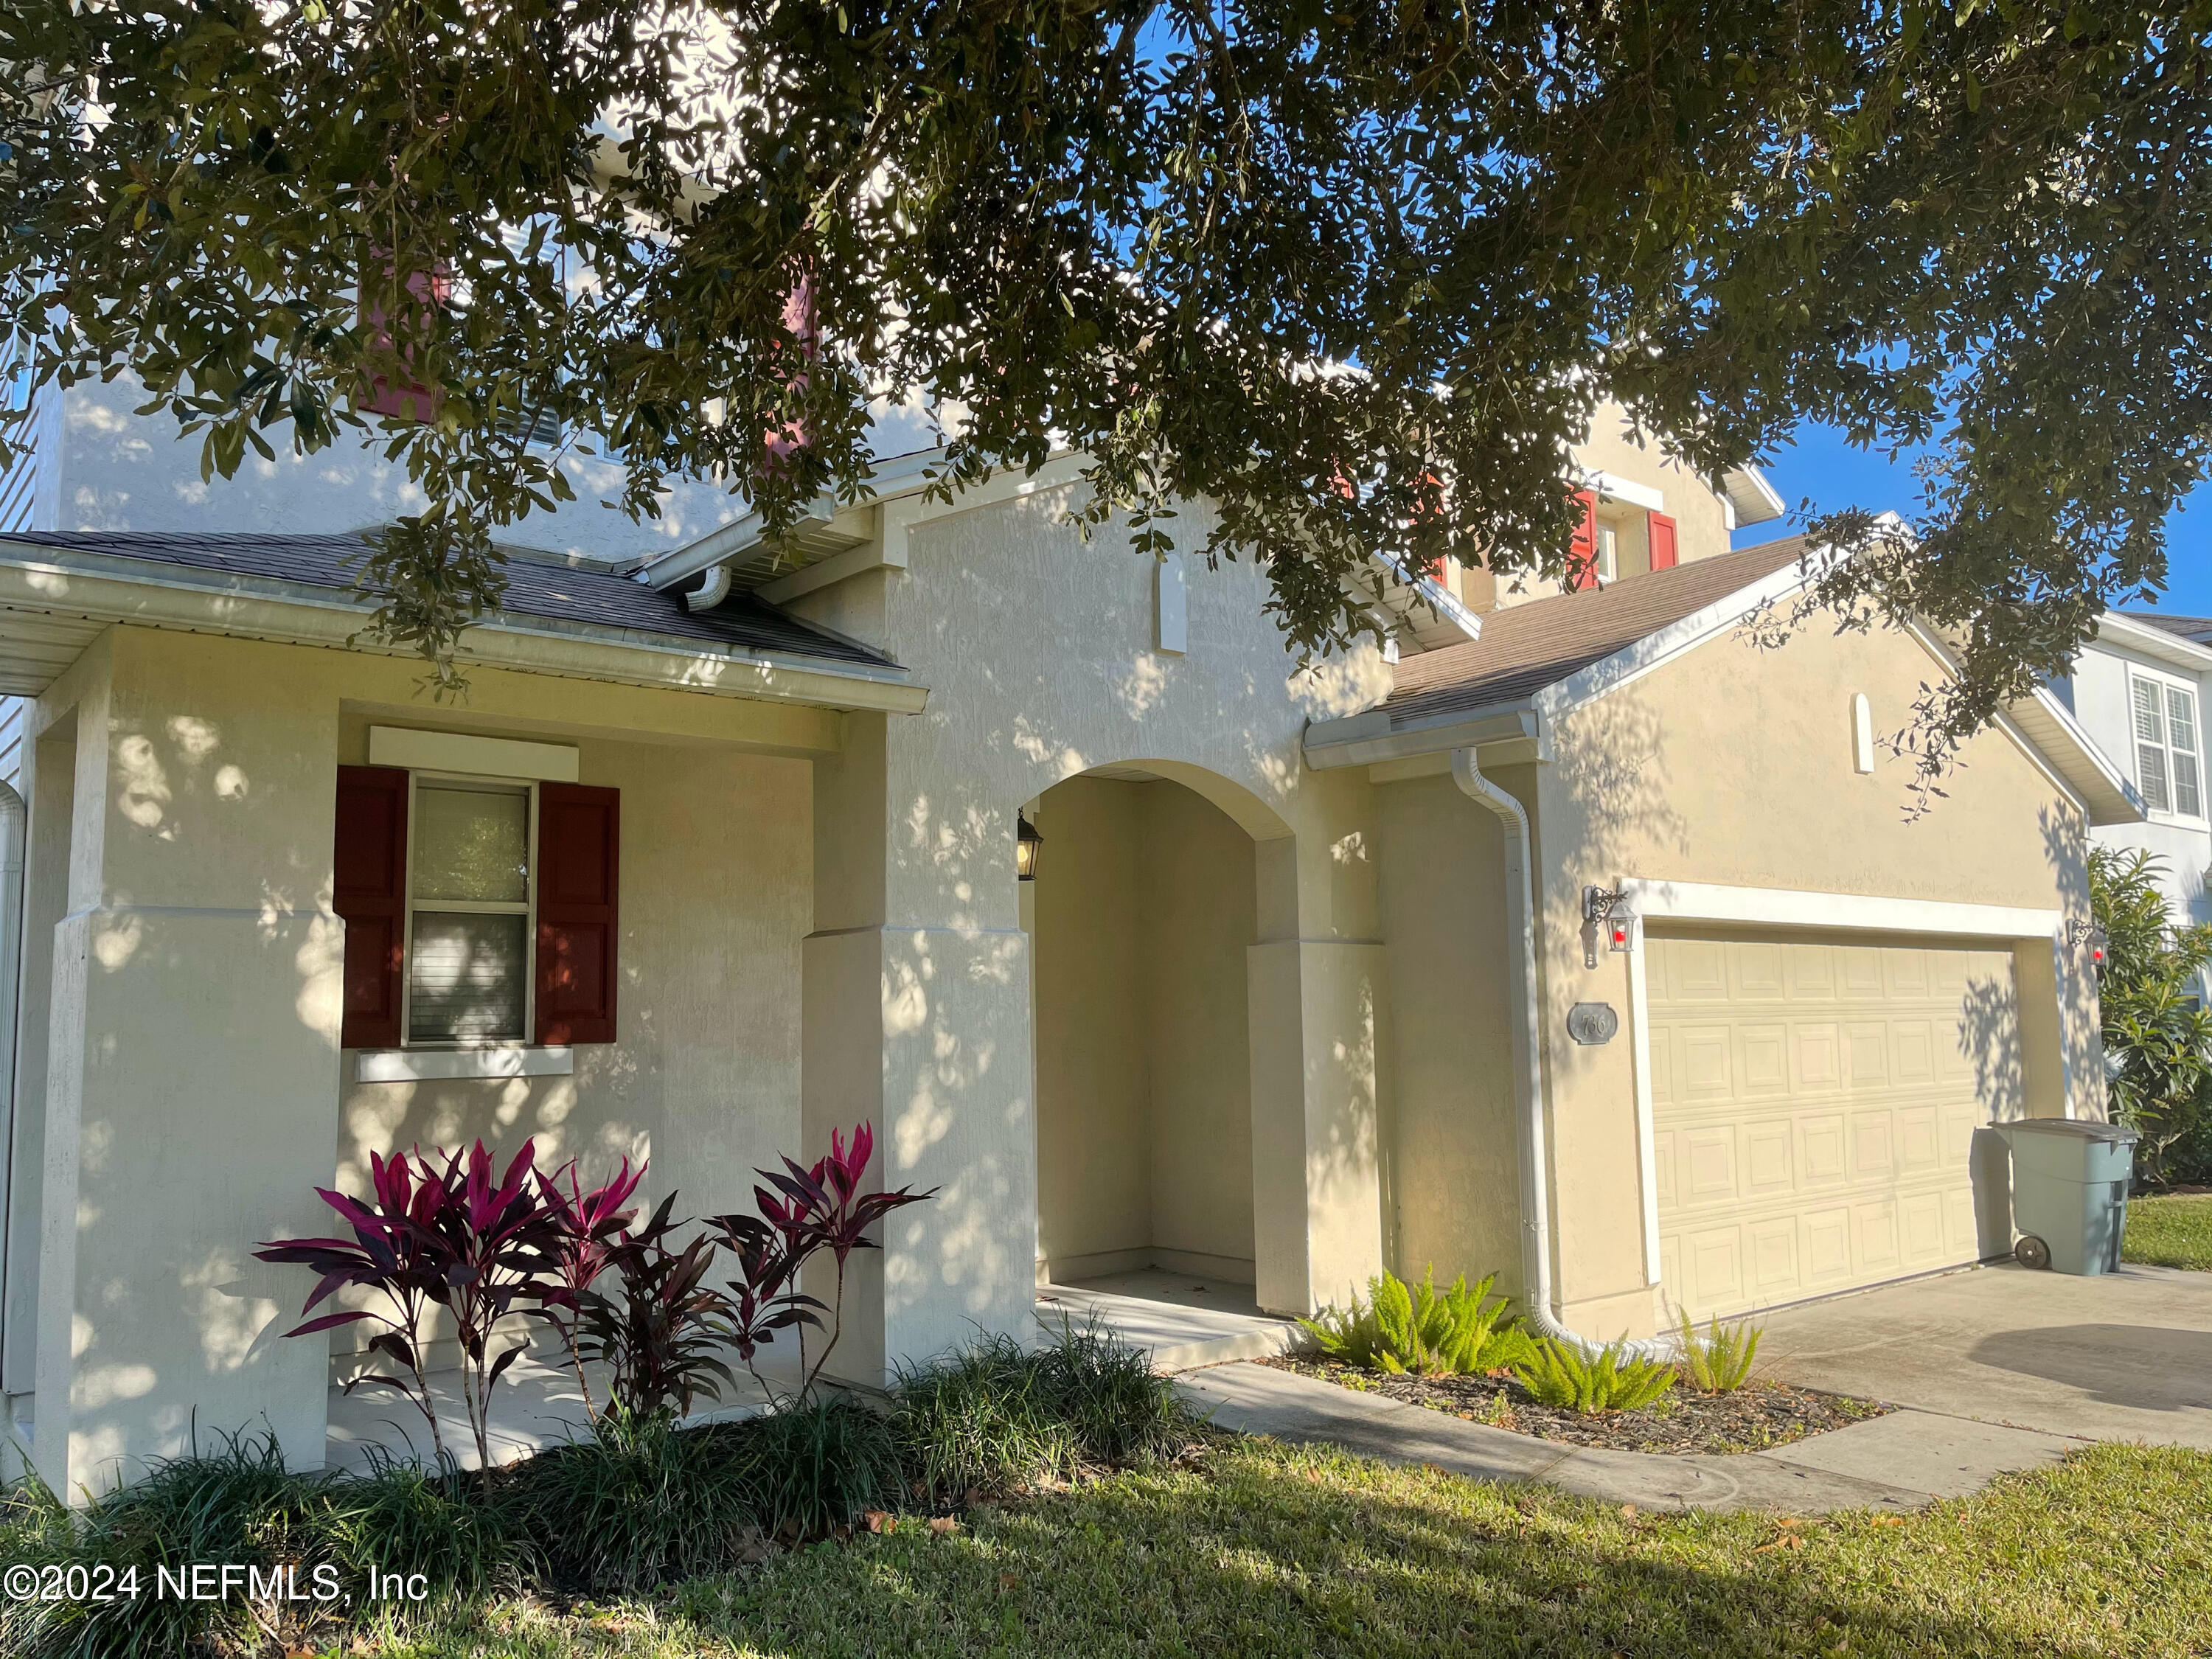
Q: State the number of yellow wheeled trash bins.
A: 0